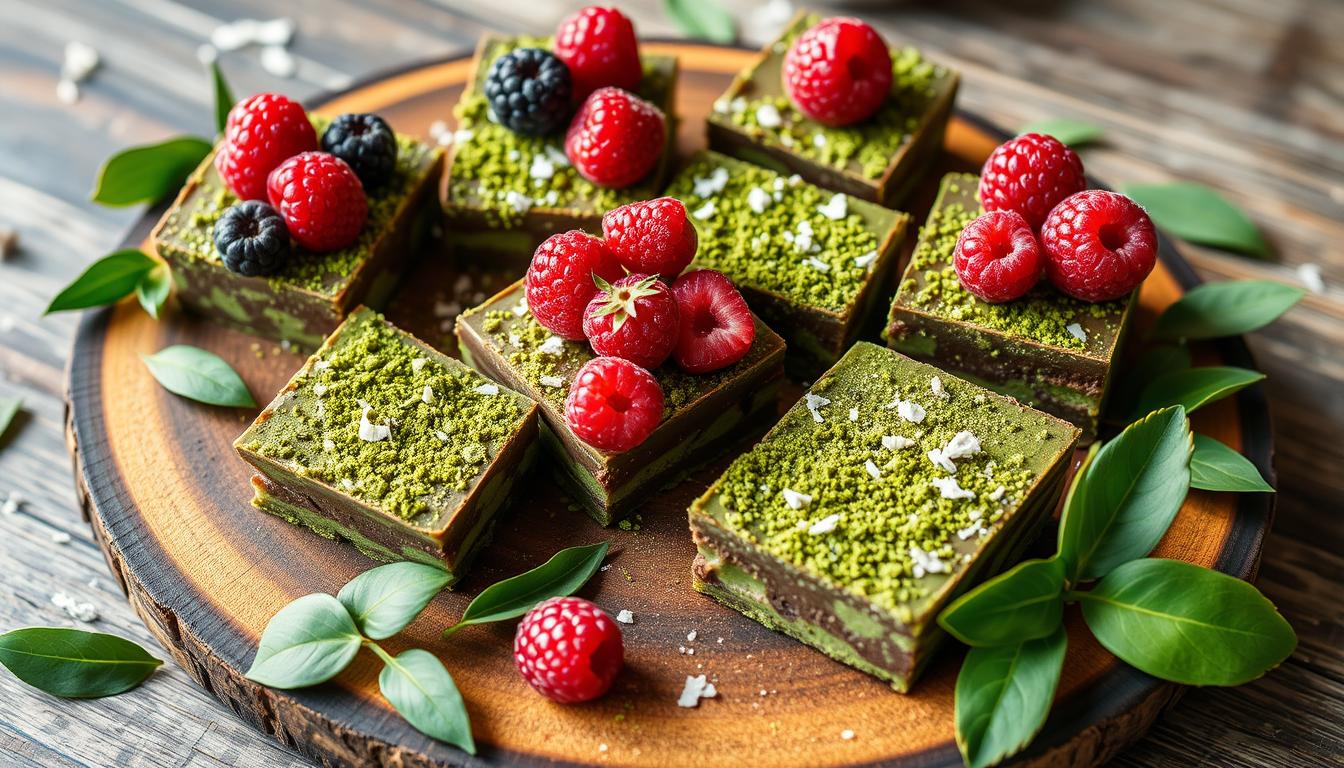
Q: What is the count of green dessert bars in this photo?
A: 8